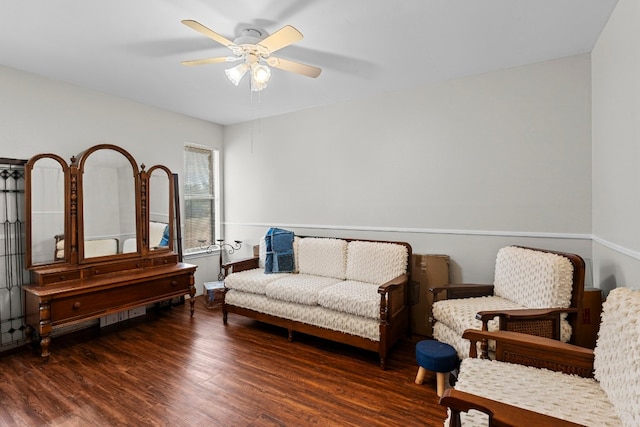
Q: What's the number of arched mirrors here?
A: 3